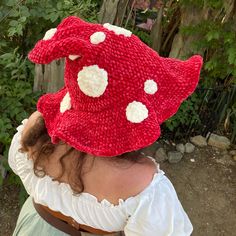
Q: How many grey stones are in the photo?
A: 6